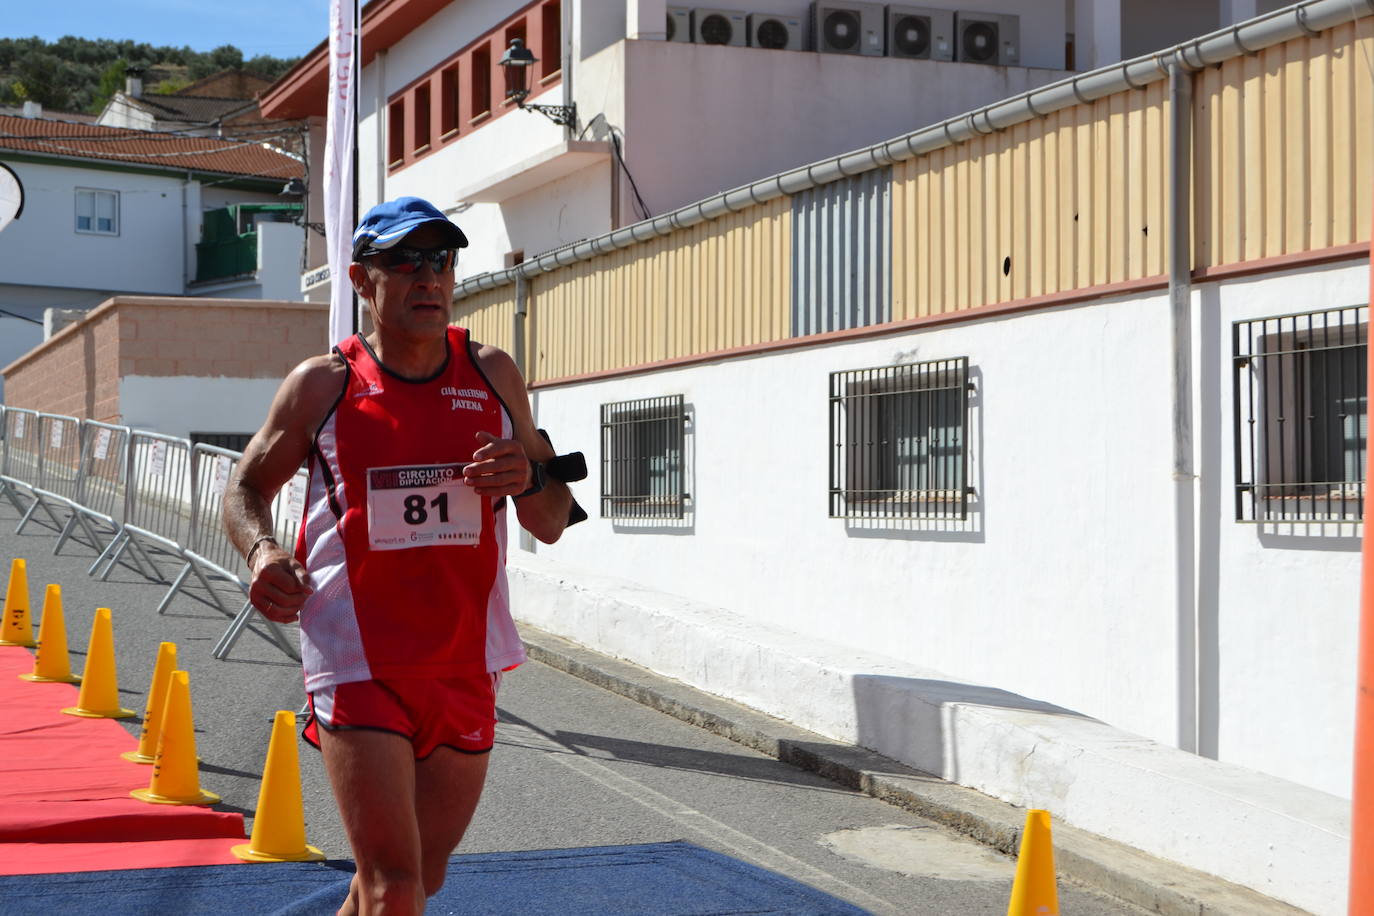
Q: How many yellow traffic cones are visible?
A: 7